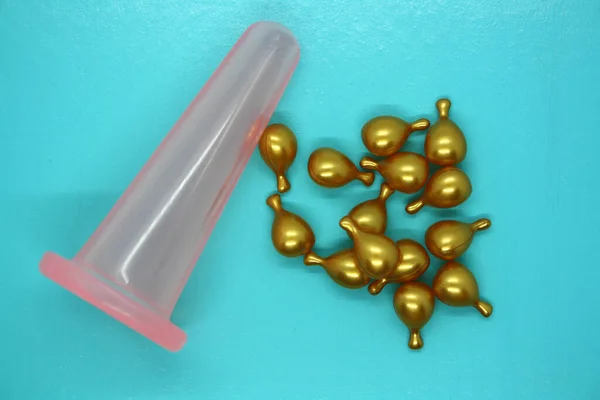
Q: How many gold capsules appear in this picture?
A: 14